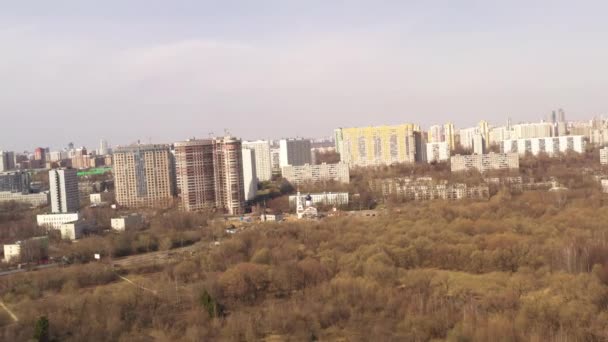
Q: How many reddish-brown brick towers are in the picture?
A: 2